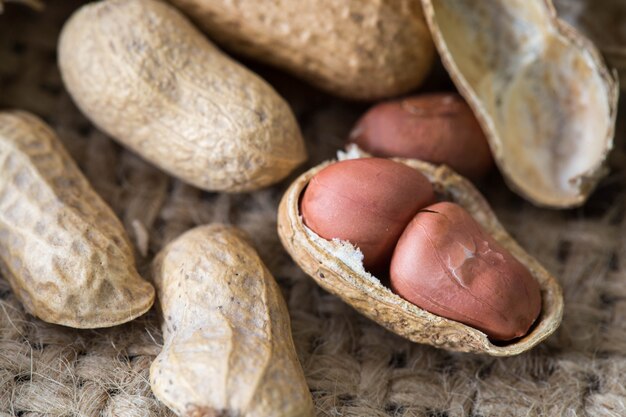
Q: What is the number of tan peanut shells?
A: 6